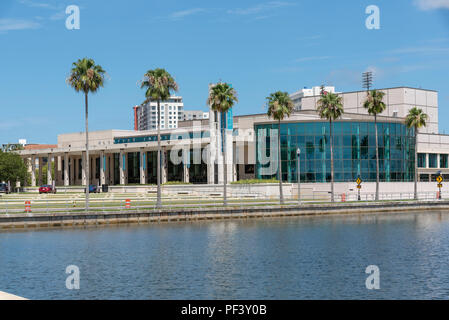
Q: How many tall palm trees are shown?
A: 7